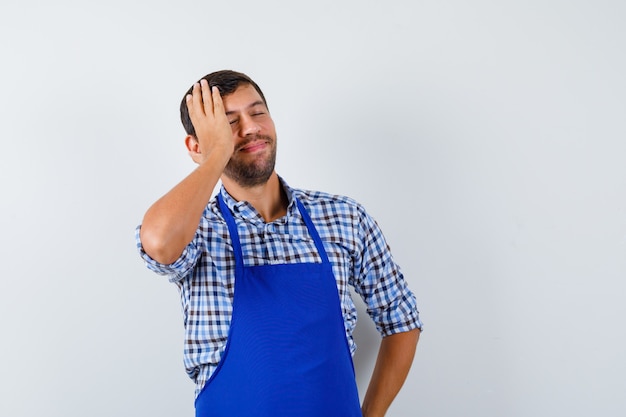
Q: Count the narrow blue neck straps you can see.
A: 2